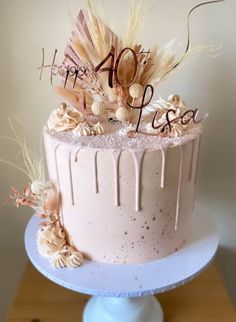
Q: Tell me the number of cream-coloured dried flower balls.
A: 4